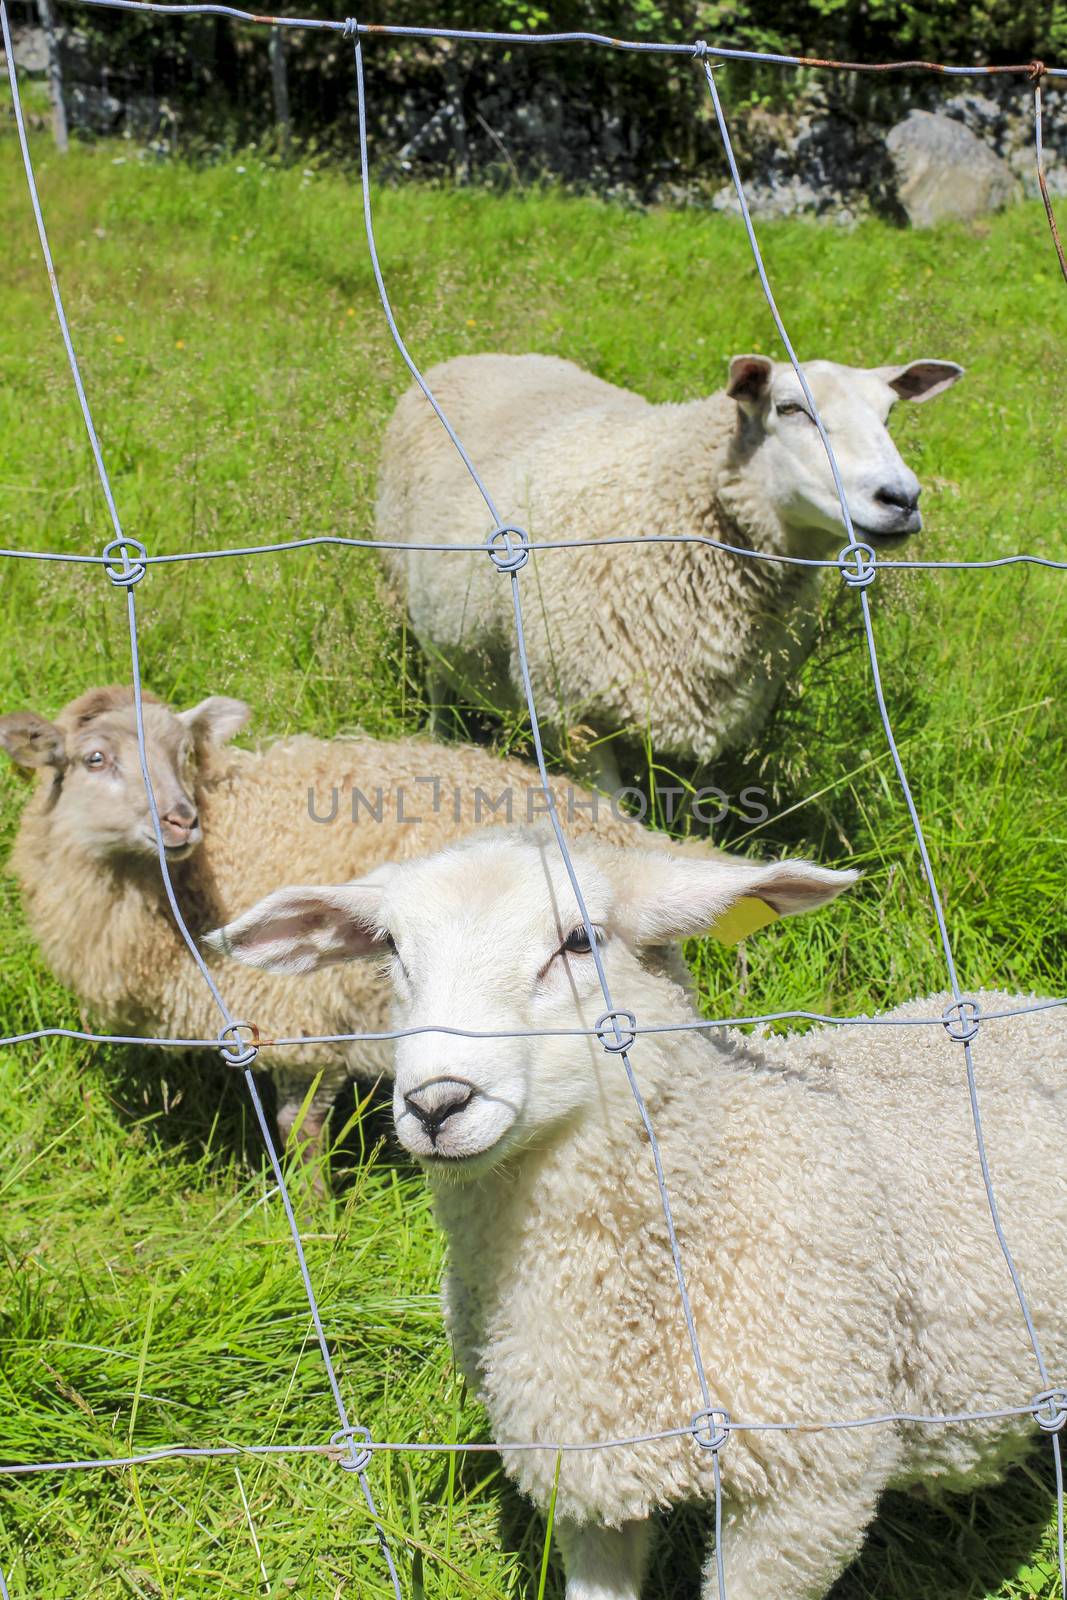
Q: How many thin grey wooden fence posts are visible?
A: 2